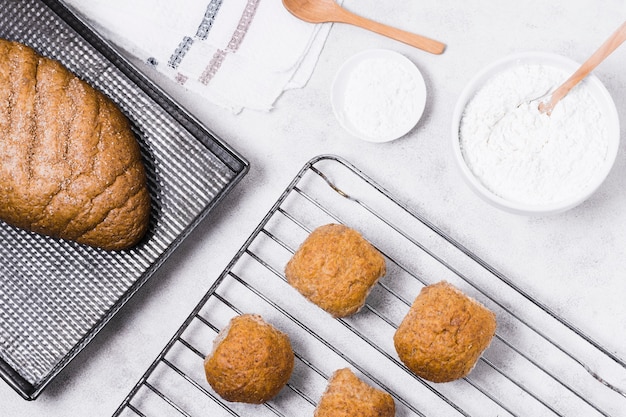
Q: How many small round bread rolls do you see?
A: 4